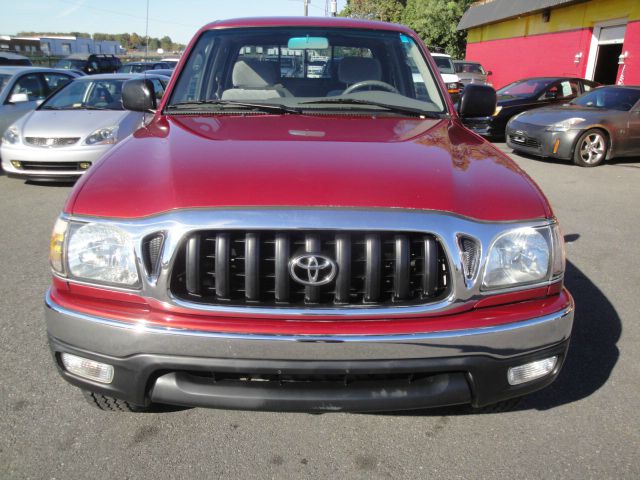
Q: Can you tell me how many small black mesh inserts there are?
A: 2